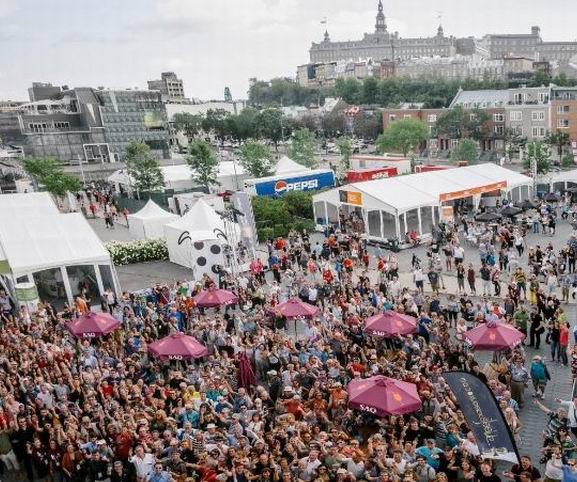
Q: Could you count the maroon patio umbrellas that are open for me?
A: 7